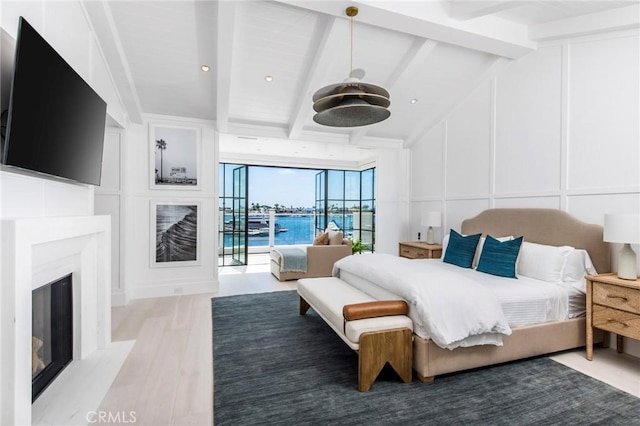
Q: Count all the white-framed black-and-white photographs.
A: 2